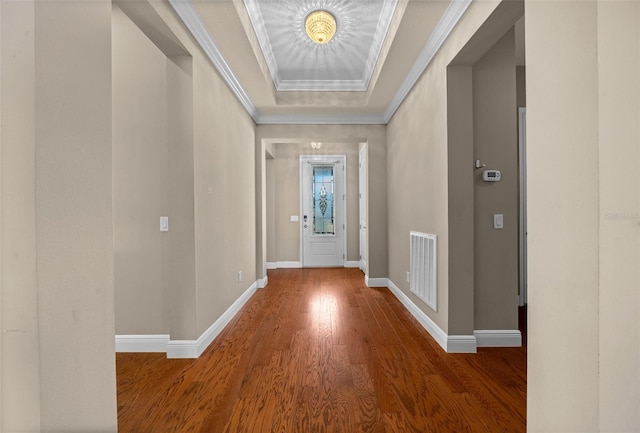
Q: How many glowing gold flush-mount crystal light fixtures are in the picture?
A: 1